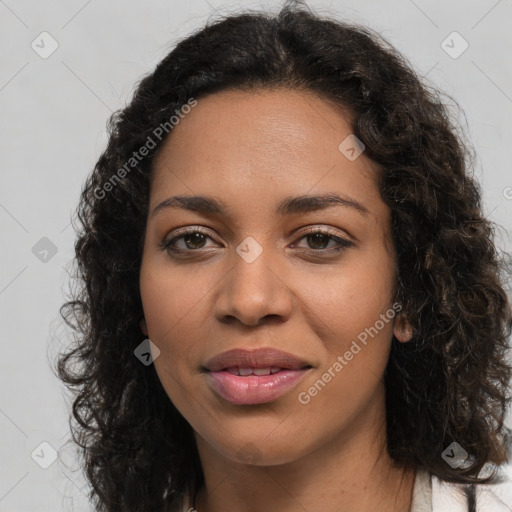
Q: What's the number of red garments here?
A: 0